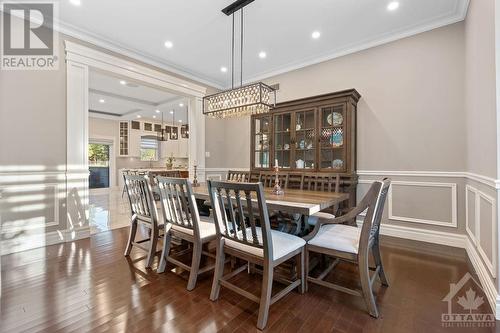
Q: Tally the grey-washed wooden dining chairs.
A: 8